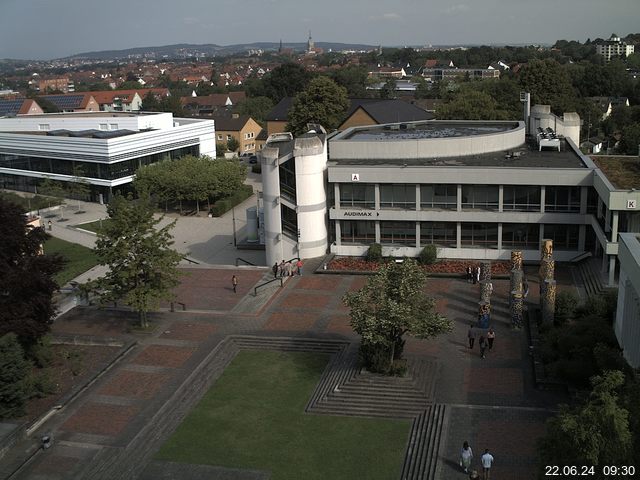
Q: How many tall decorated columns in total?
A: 3